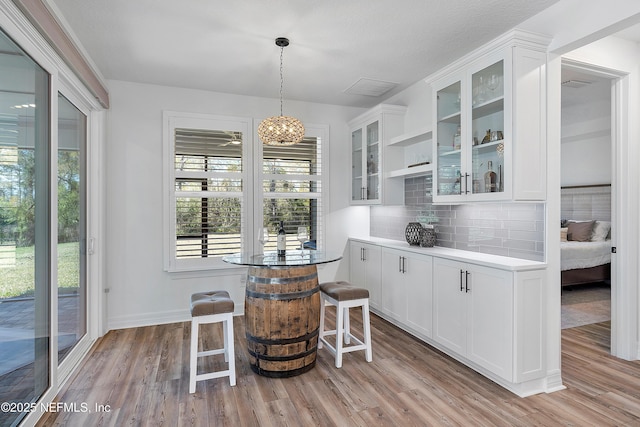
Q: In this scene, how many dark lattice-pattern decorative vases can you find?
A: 2